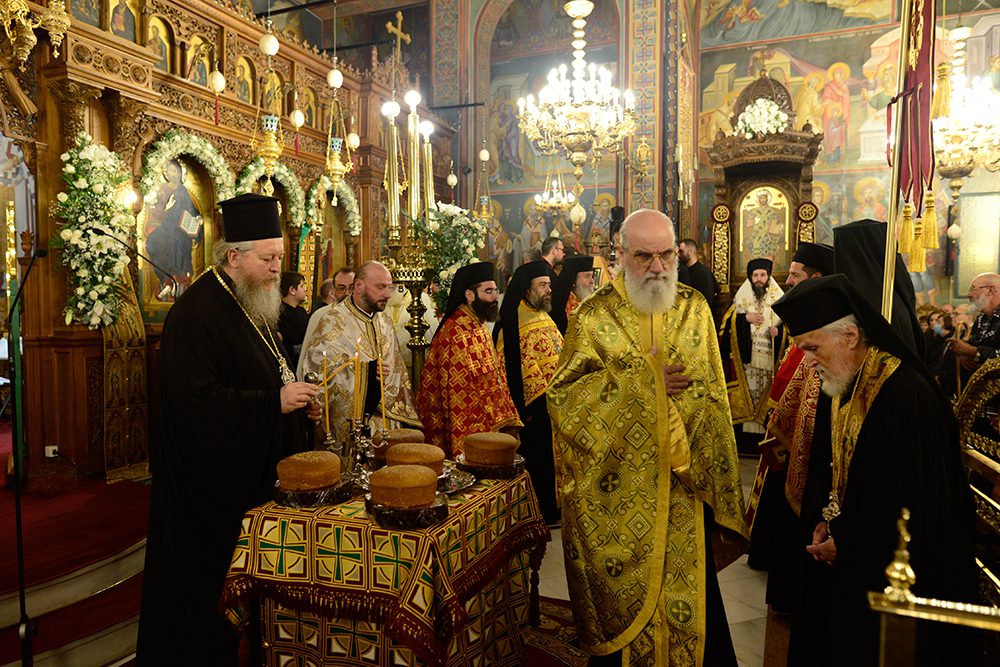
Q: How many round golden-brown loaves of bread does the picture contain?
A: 5